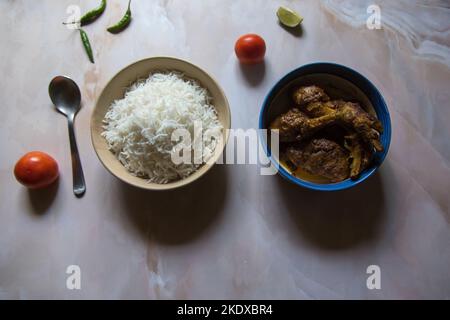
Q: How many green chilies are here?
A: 3